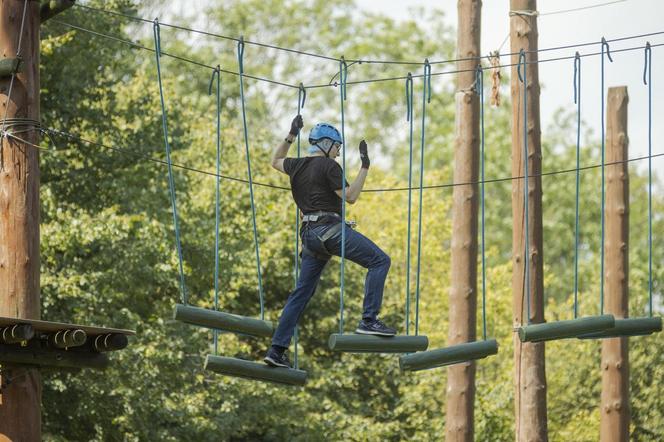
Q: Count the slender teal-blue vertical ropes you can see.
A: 12